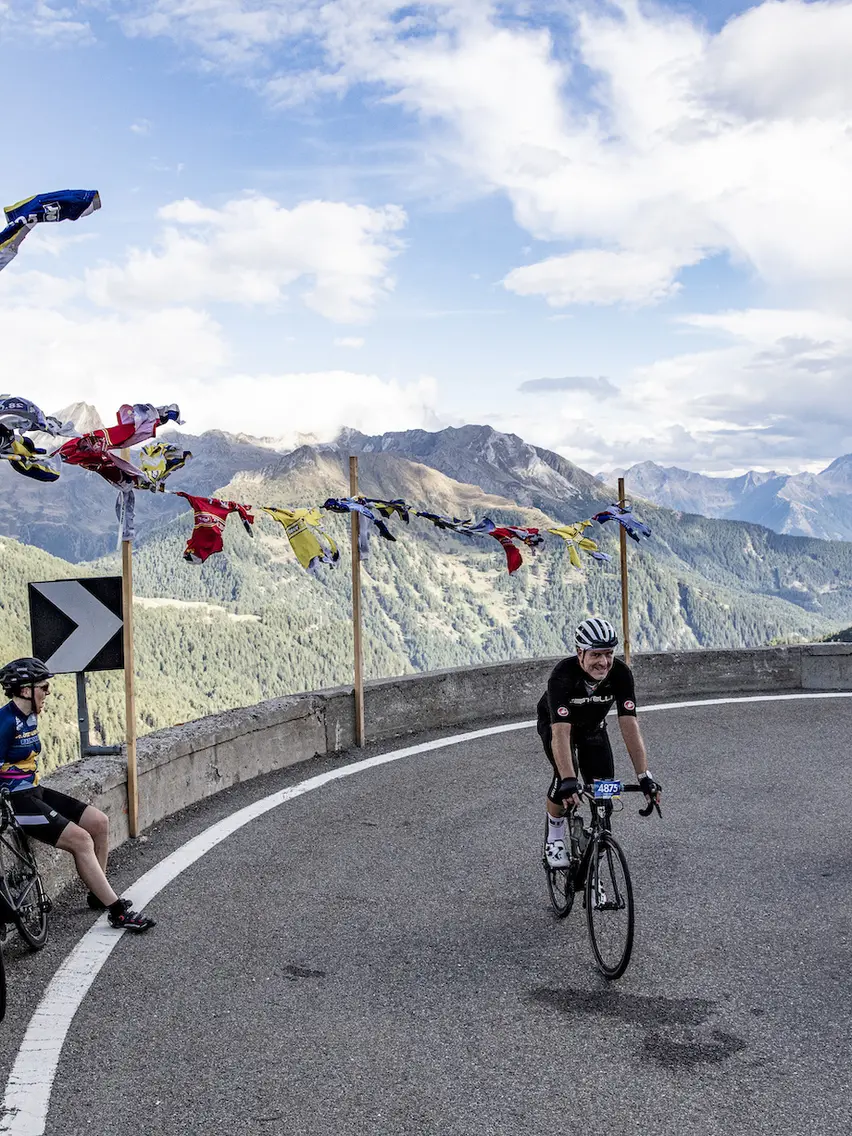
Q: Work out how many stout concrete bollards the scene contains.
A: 0